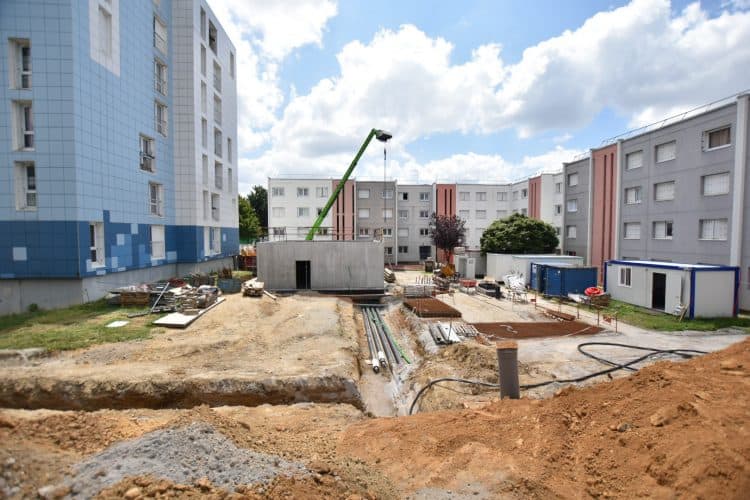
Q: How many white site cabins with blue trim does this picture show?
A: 1